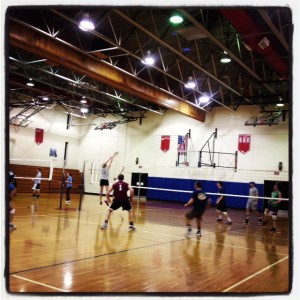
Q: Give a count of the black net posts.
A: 2